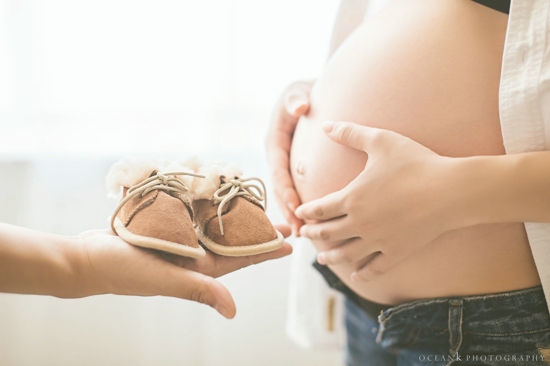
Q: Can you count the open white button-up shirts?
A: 1